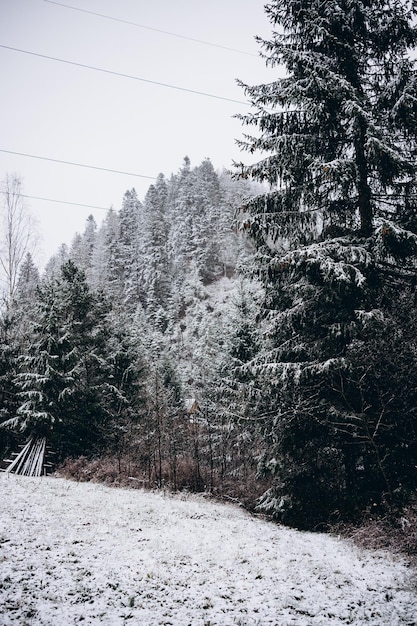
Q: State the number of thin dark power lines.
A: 4